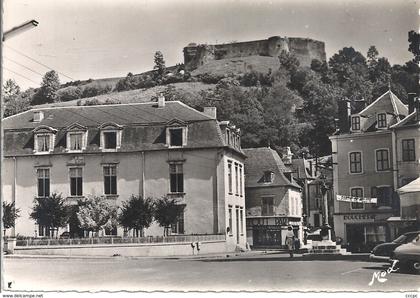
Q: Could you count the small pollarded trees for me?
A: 5